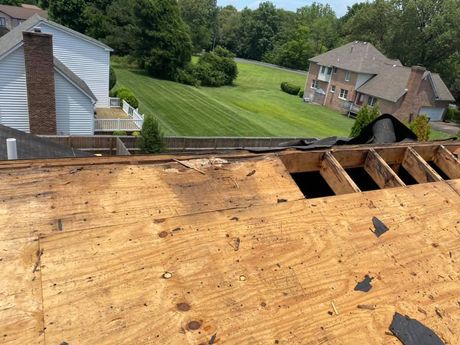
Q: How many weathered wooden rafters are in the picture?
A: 4